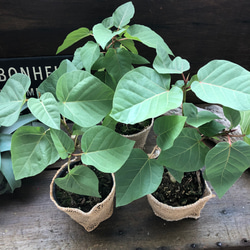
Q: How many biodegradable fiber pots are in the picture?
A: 3